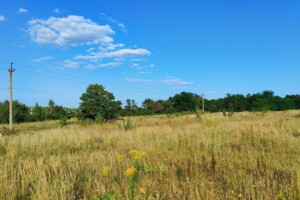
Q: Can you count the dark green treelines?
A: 1